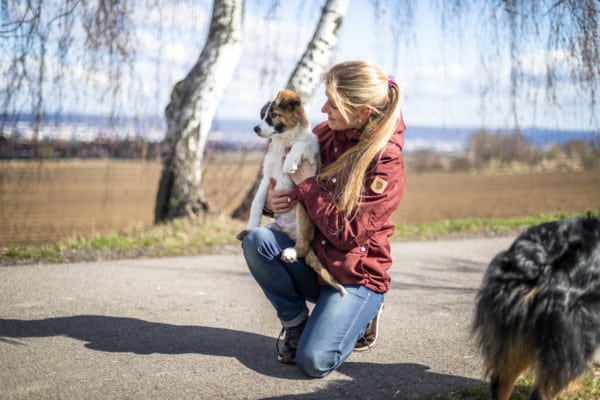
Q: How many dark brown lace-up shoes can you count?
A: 2